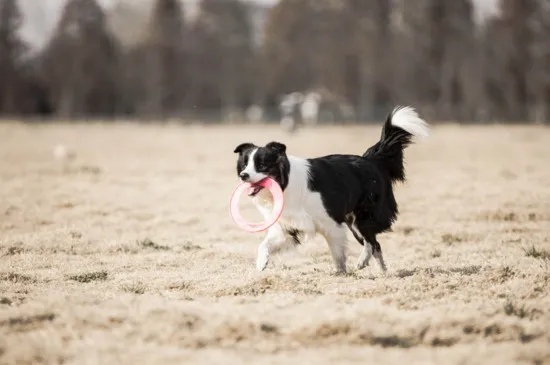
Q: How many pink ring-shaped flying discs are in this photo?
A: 1